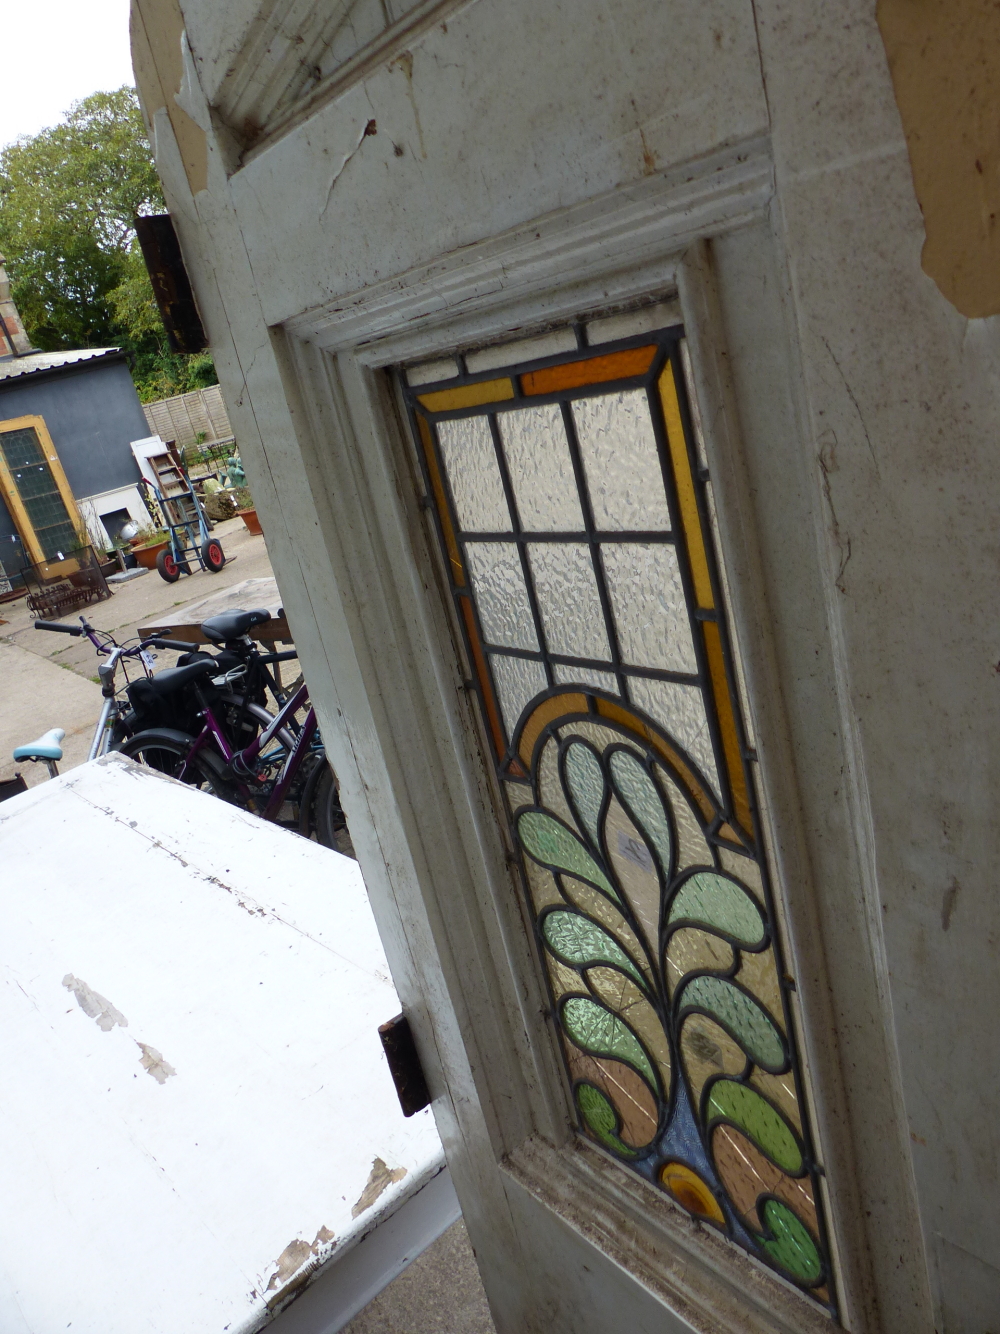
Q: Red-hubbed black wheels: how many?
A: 2